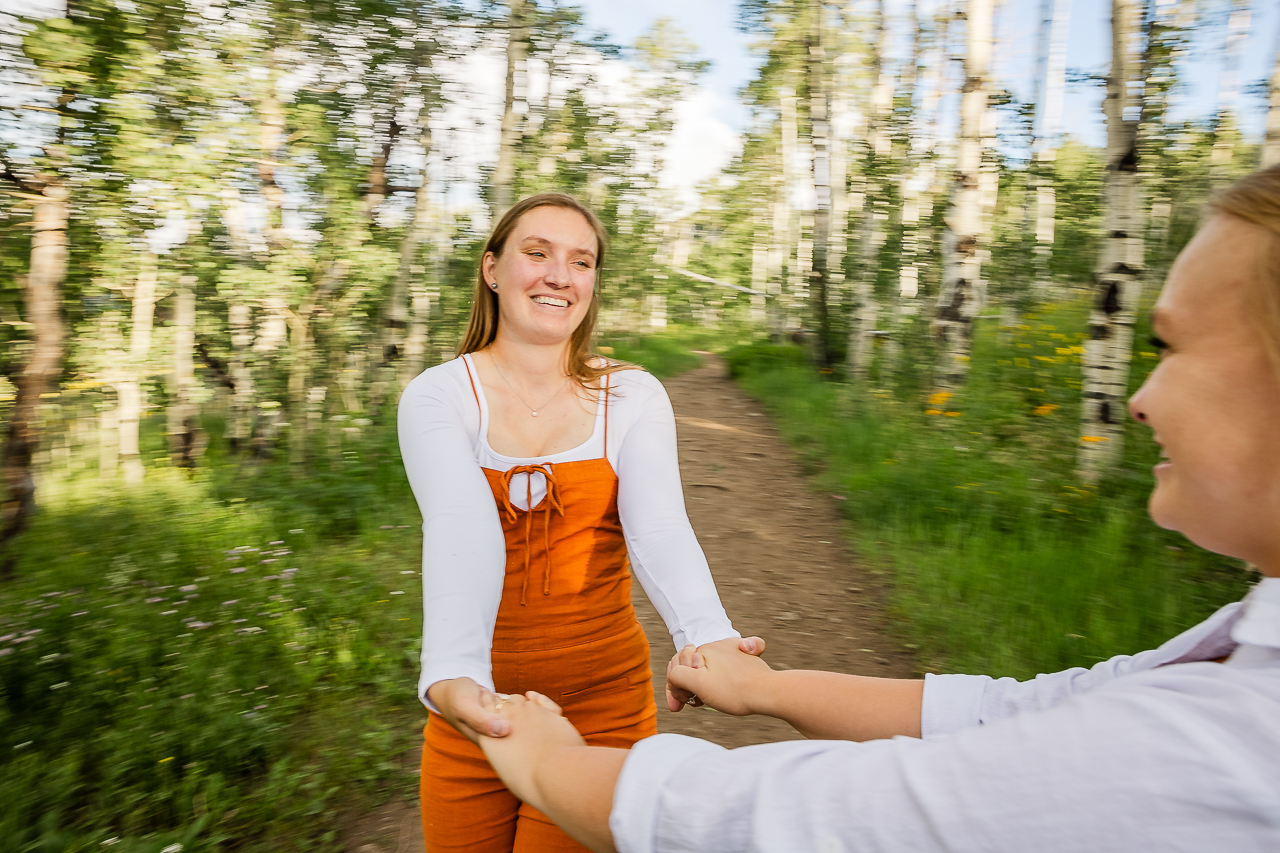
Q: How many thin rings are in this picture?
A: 2